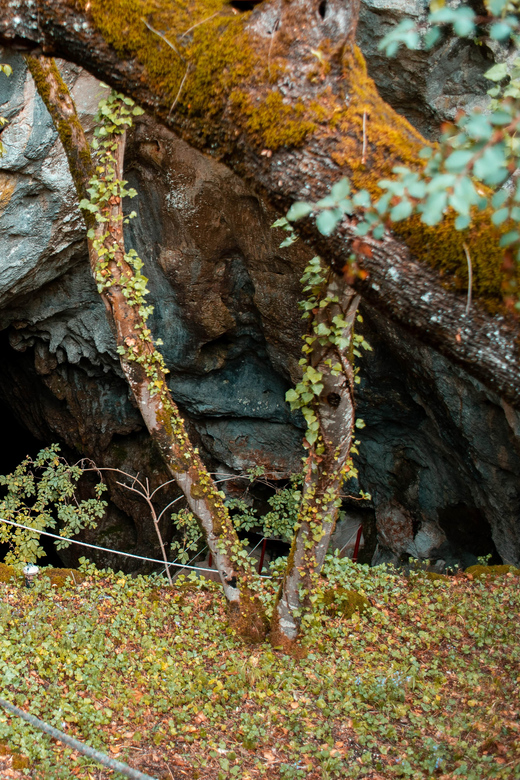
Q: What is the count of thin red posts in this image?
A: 3